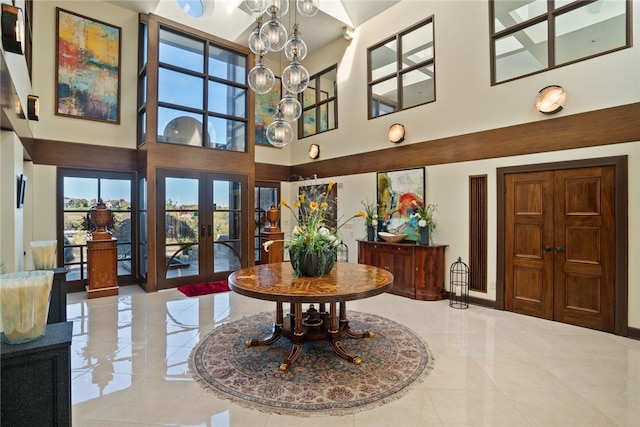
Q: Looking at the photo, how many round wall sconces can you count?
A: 3